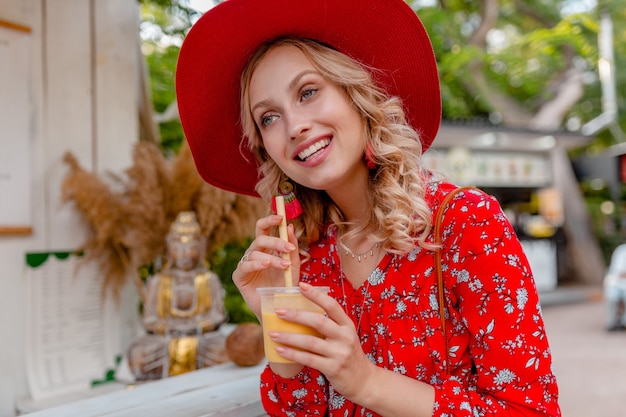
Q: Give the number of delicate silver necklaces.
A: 2